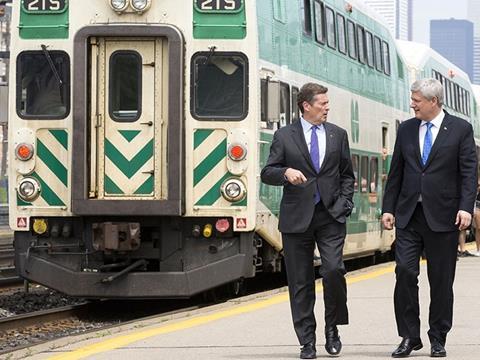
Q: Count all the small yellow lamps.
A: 2